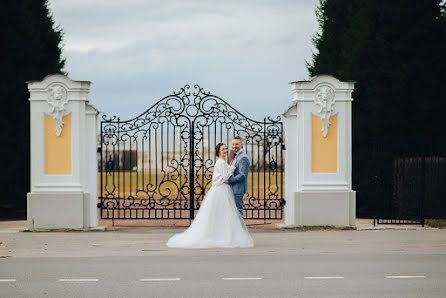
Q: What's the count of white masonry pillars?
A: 2